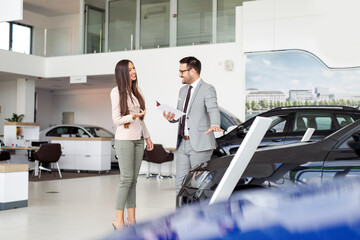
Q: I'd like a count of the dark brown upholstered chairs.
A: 3